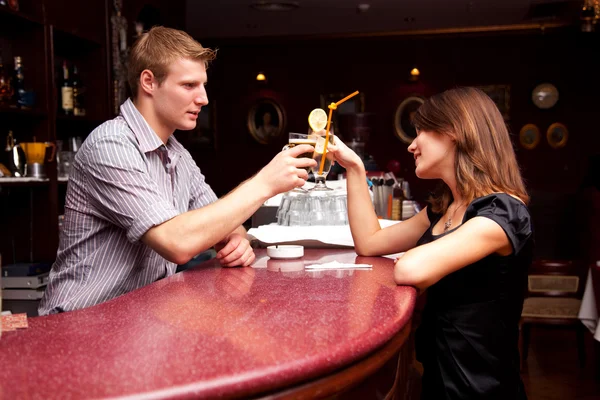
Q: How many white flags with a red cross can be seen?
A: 0